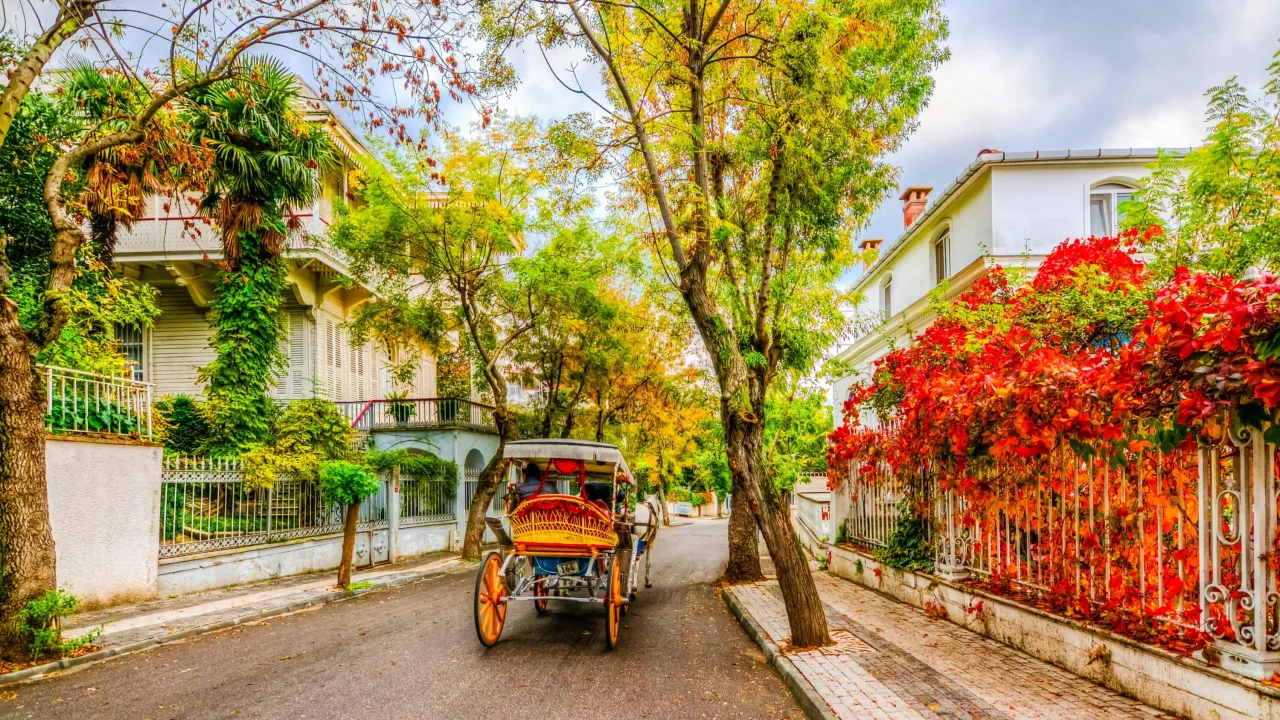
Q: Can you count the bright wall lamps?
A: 0